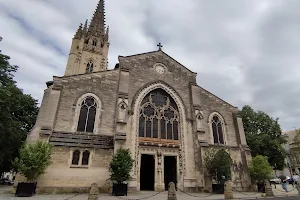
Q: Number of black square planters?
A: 4